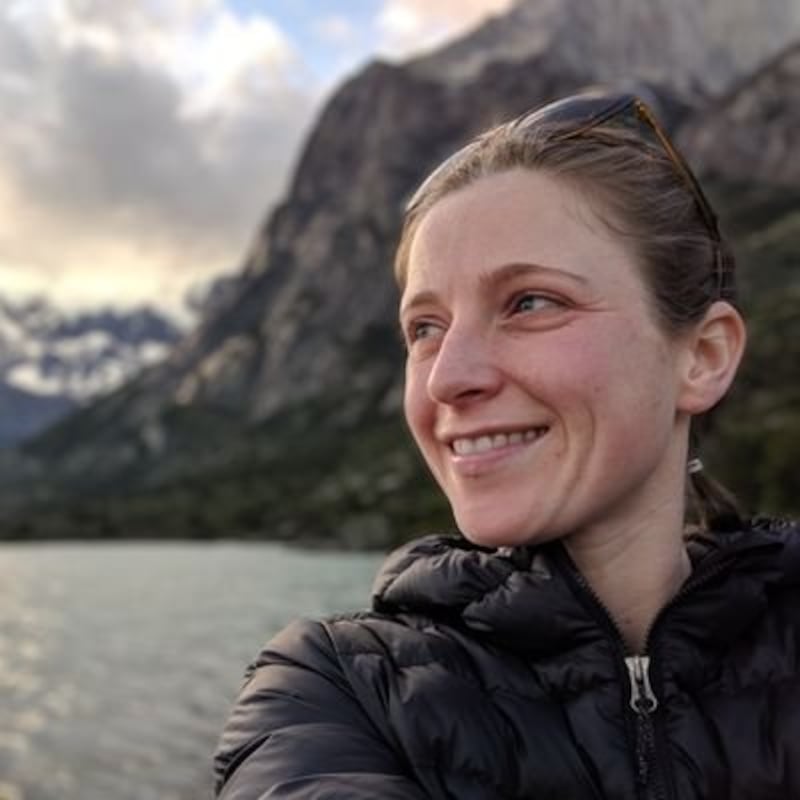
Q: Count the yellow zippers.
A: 0